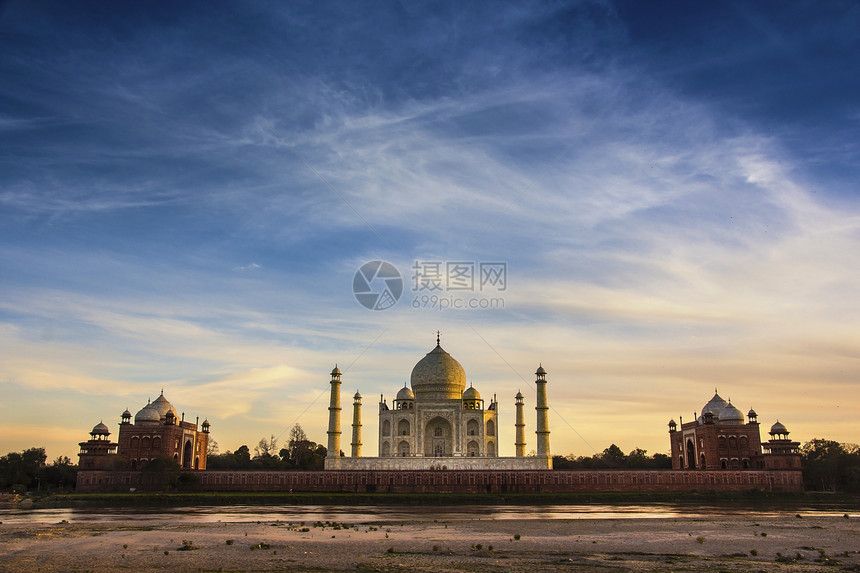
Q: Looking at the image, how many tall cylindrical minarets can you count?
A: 4